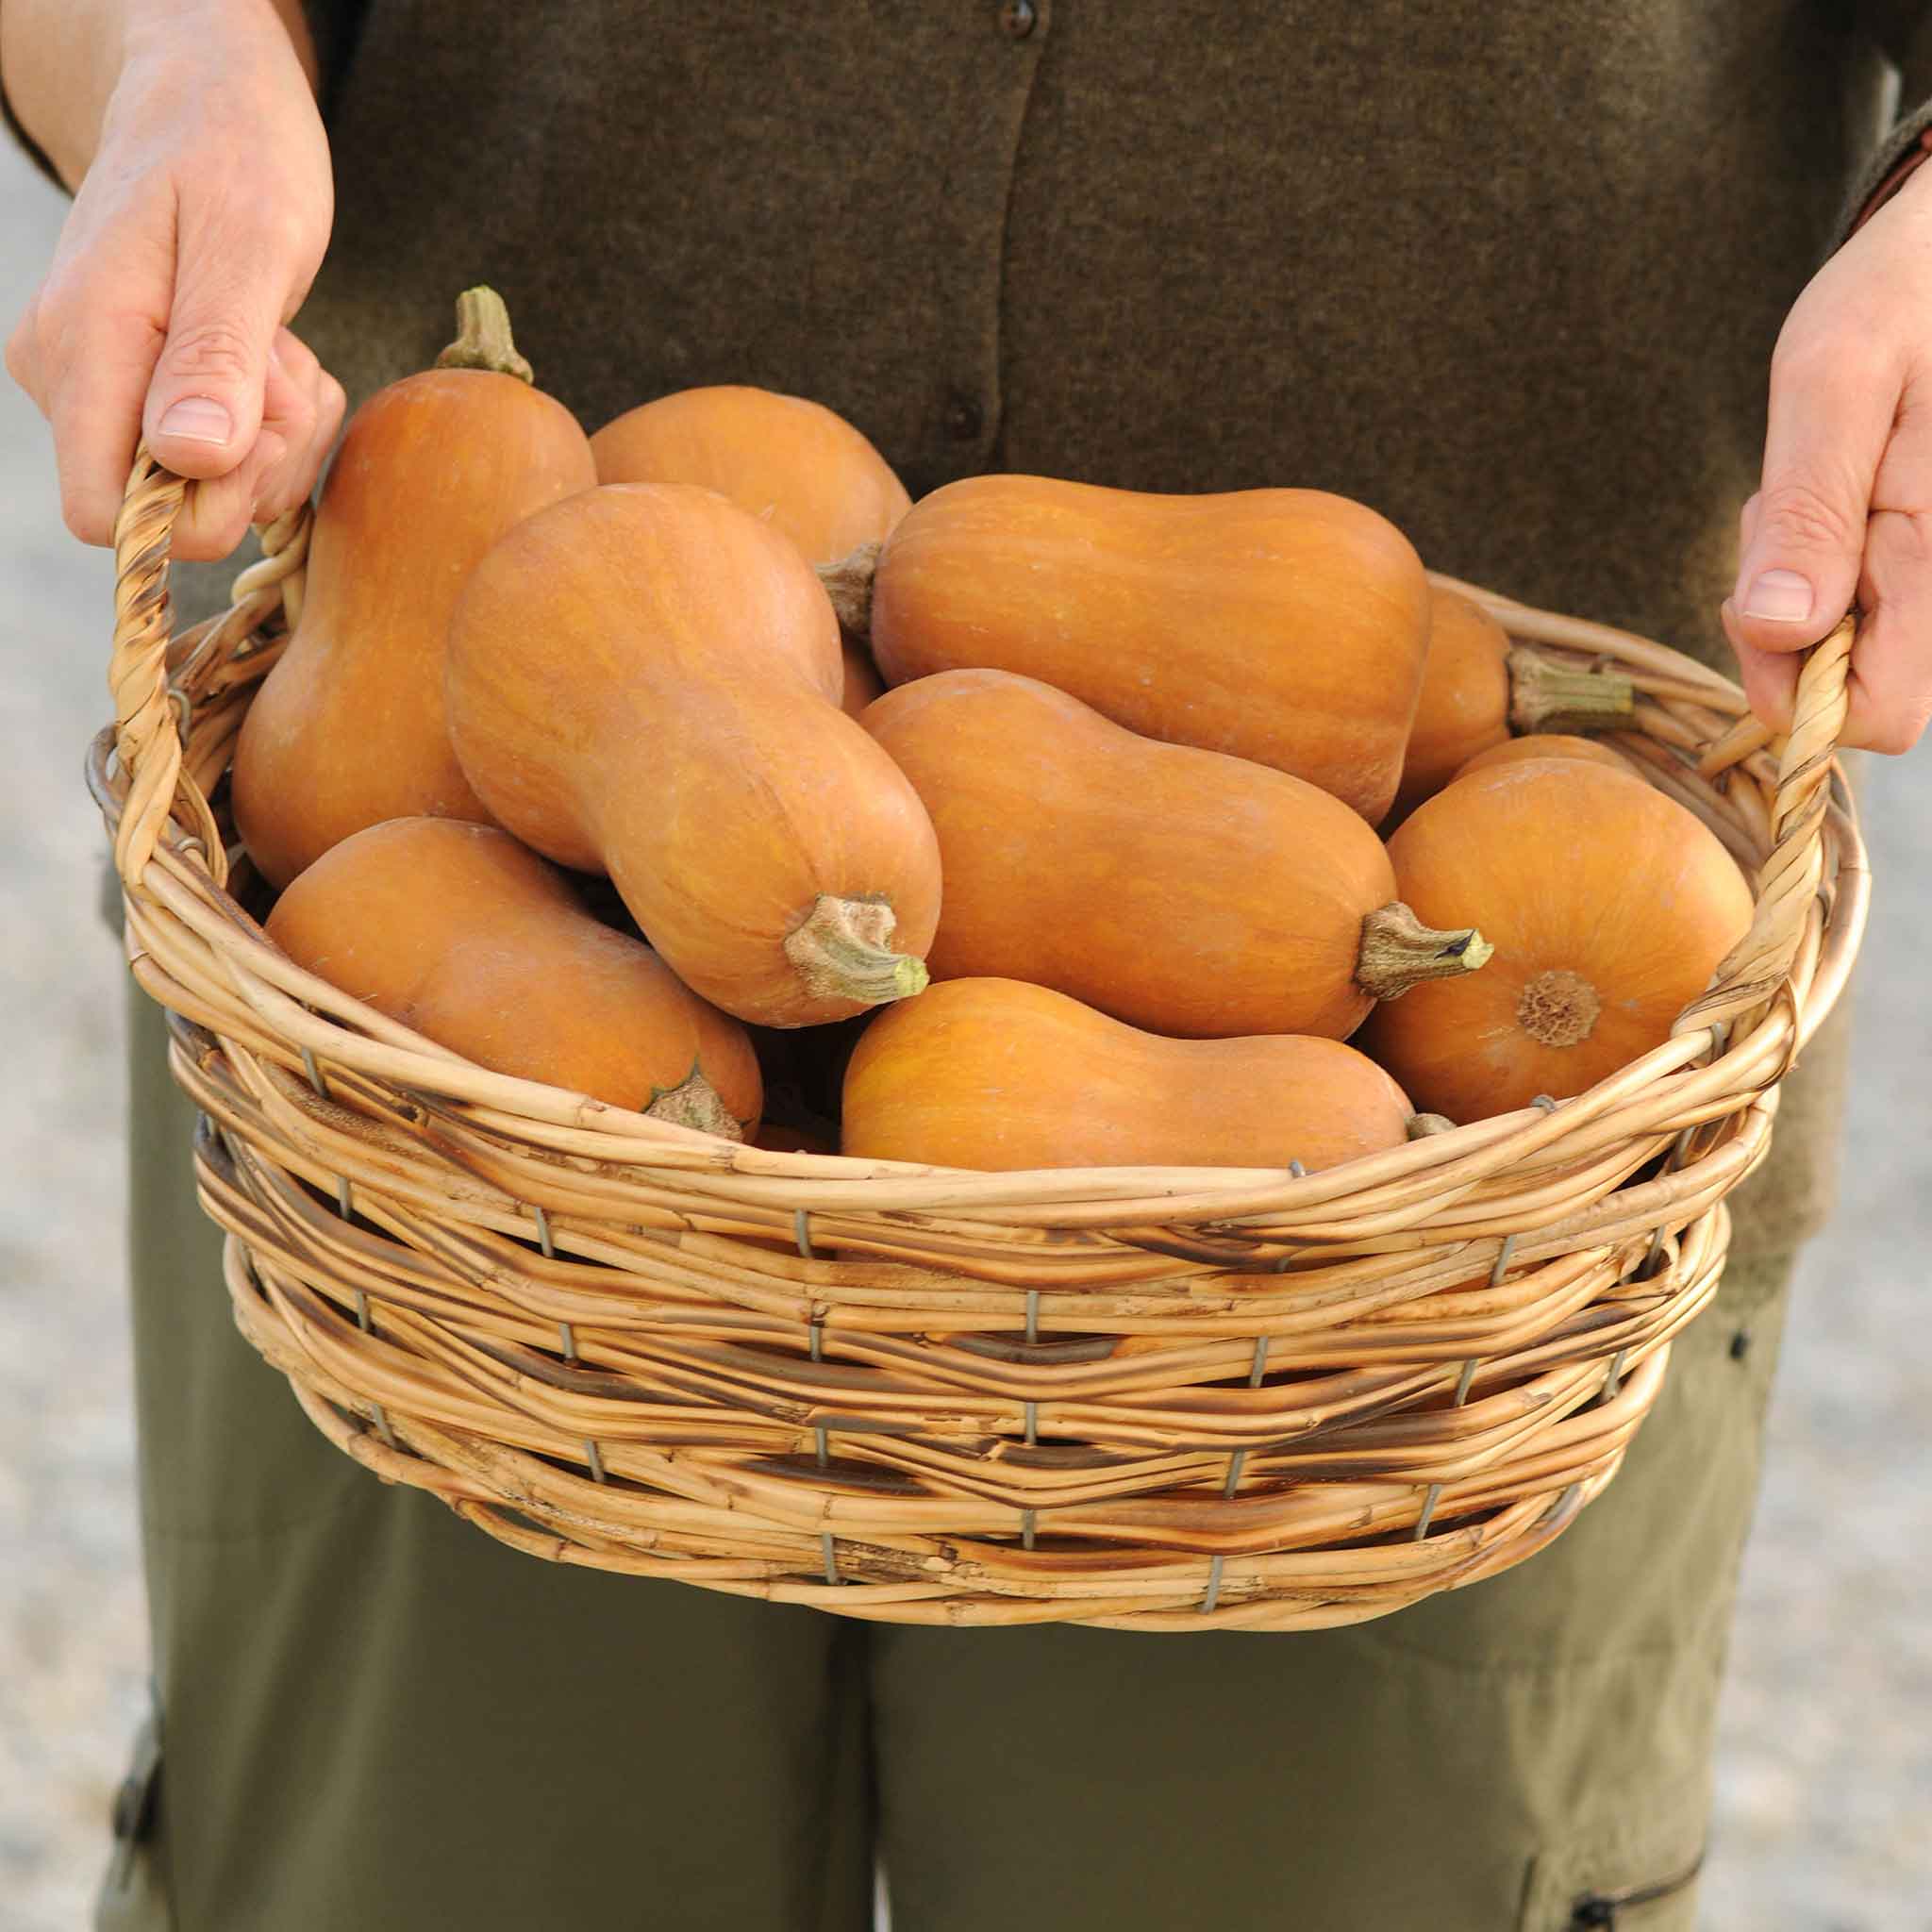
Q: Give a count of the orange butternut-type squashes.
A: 9